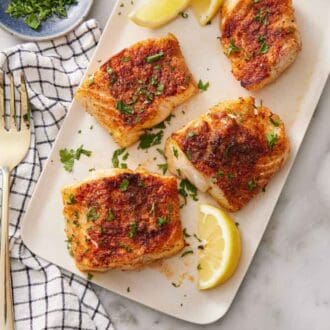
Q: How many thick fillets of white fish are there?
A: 4